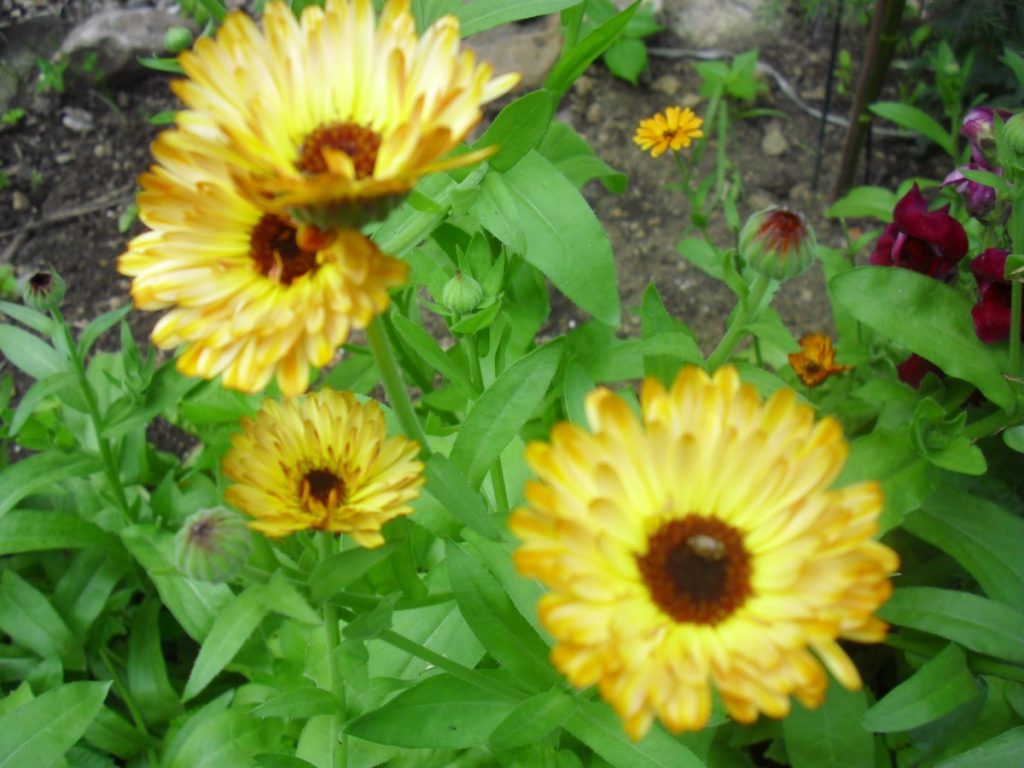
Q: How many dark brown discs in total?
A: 4